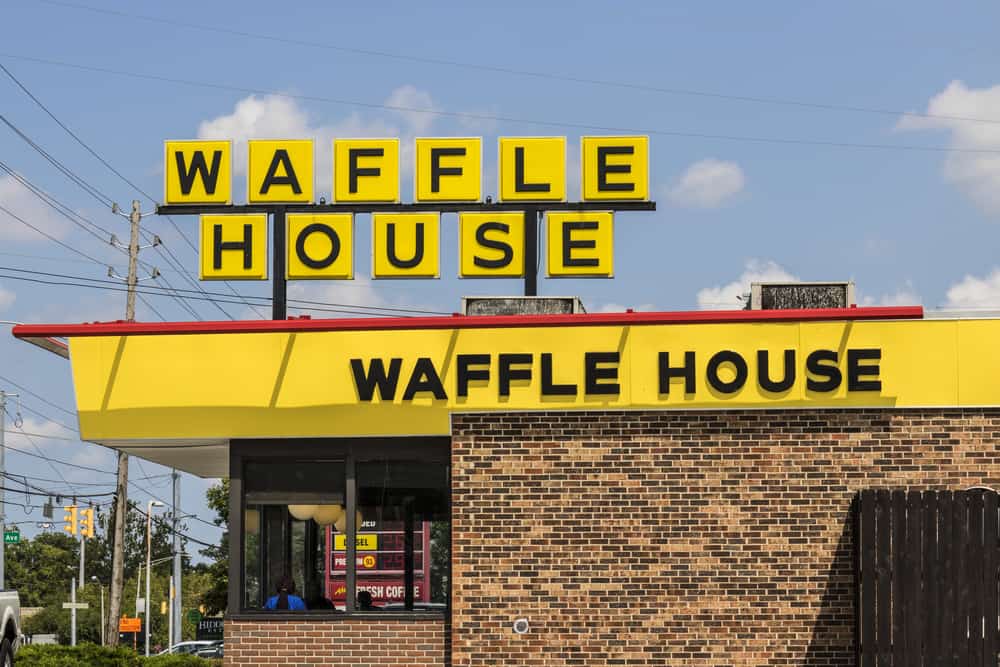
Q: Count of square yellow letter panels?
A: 11